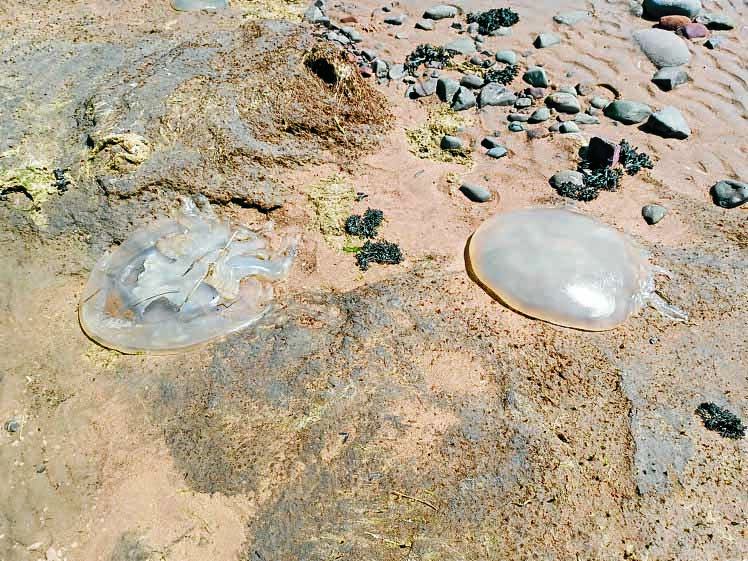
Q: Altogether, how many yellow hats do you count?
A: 0